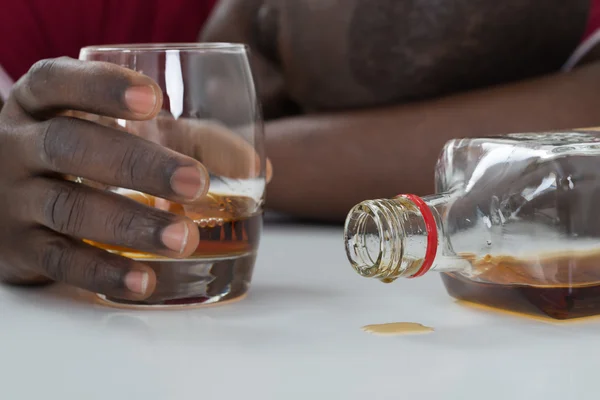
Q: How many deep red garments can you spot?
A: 1